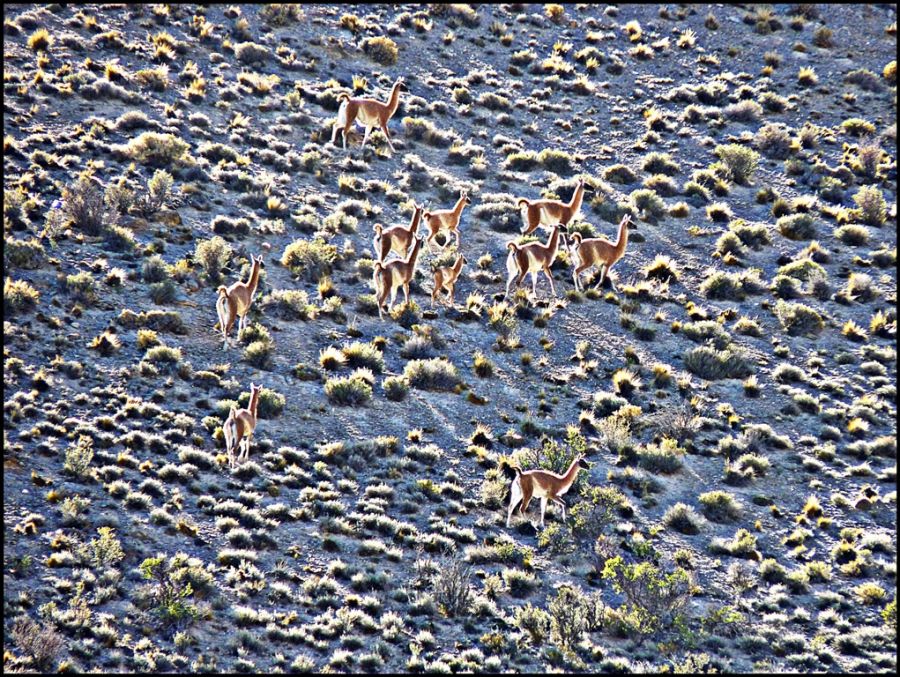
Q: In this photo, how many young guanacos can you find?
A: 2